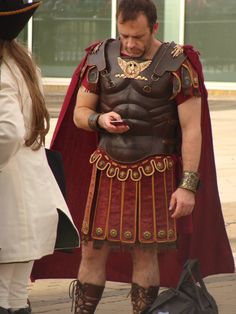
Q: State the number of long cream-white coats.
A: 1